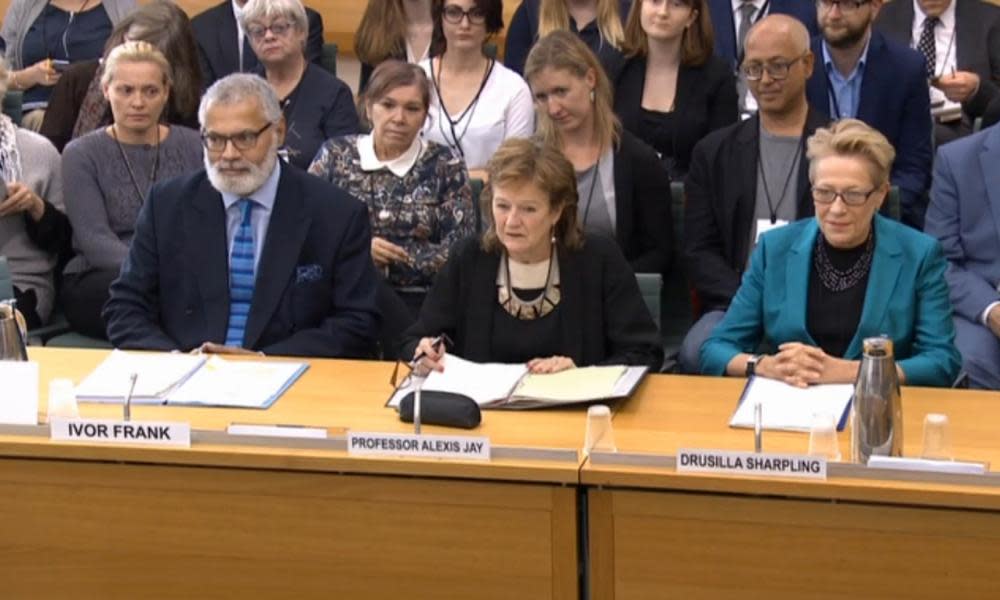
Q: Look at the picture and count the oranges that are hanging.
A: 0